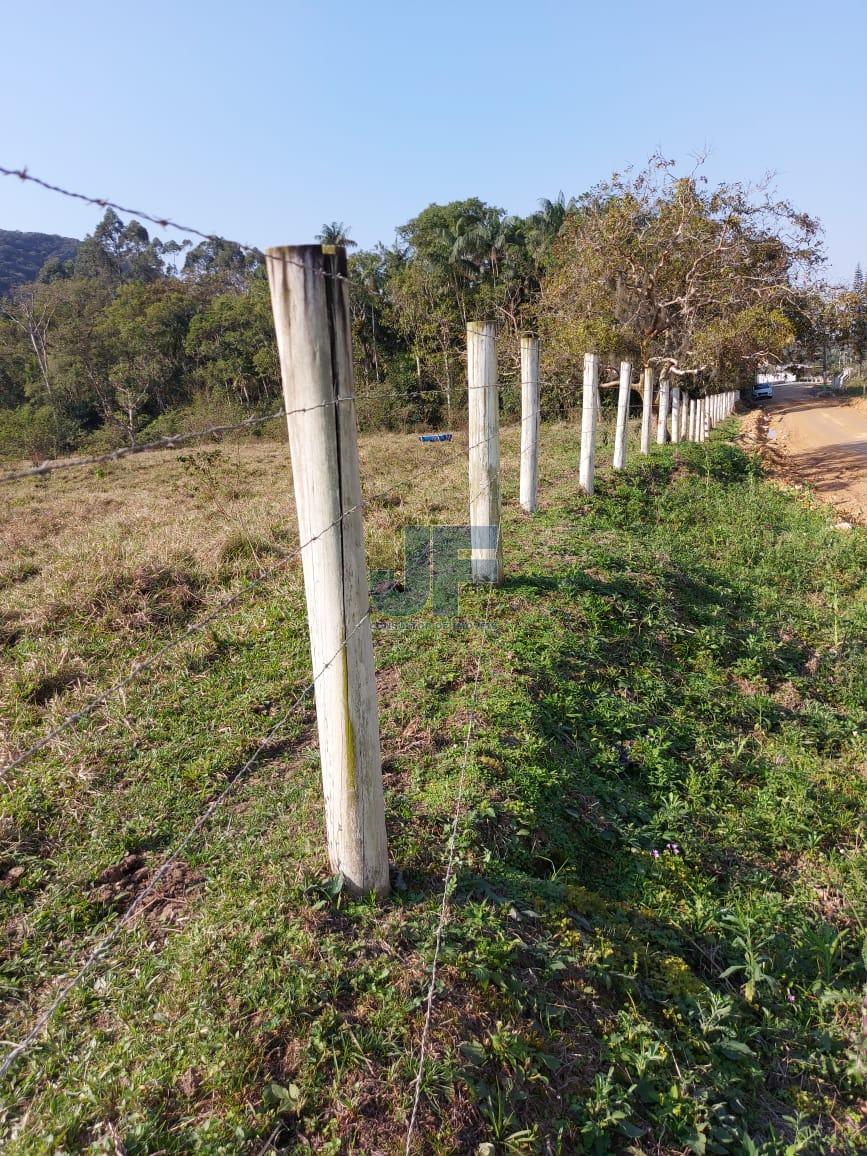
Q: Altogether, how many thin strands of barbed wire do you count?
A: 5